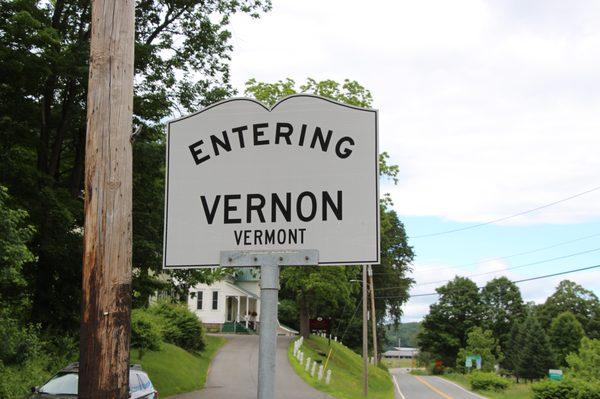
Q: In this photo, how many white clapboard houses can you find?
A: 1